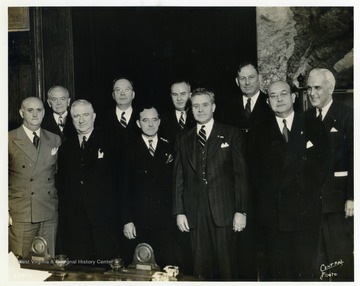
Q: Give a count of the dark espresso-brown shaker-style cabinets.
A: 0